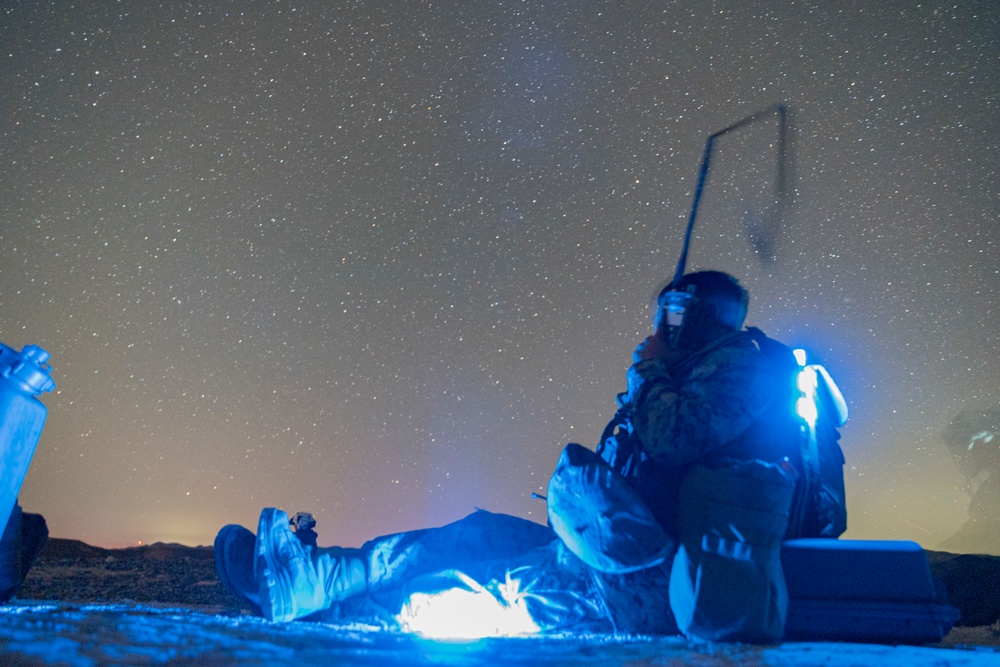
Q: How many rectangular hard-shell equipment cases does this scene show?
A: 1